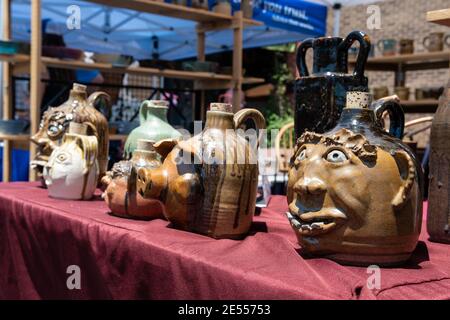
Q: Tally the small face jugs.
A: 2